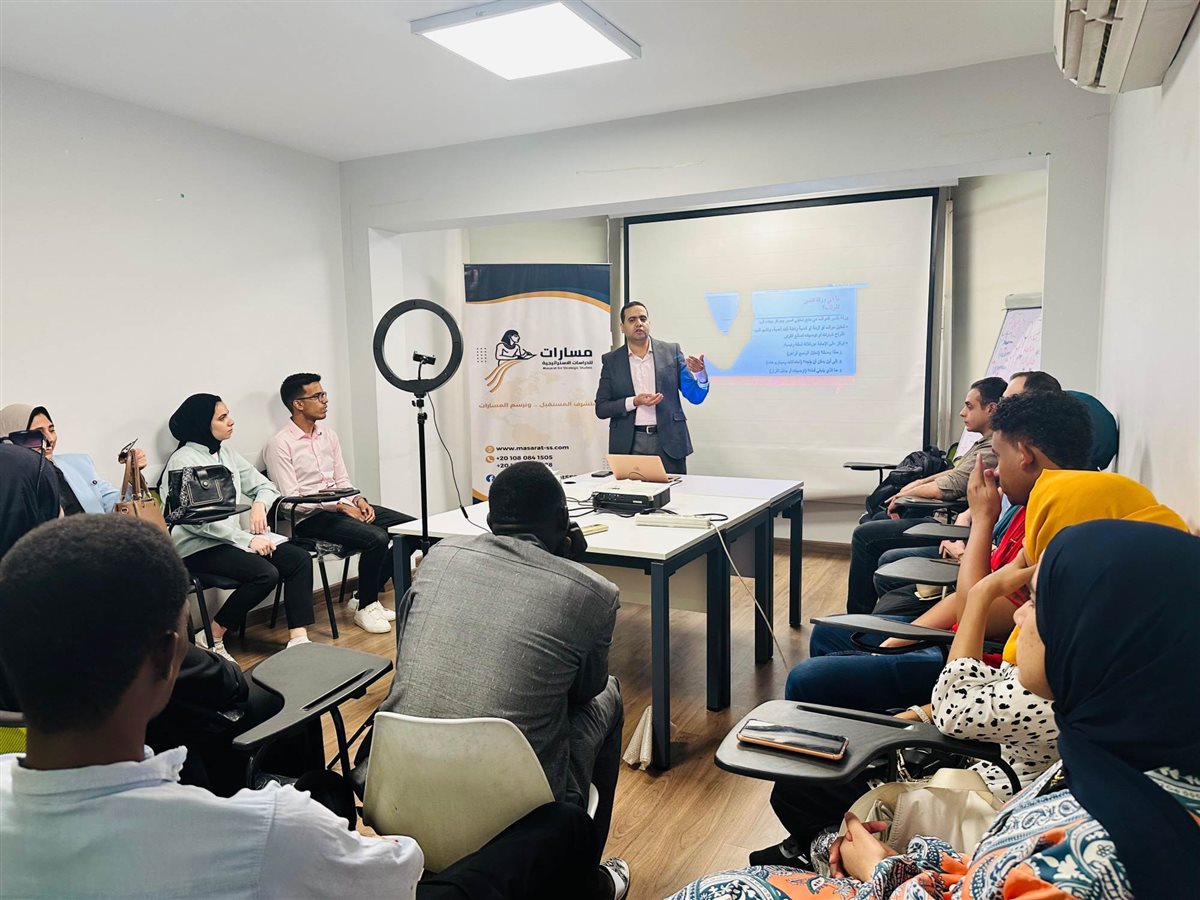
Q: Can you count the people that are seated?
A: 12